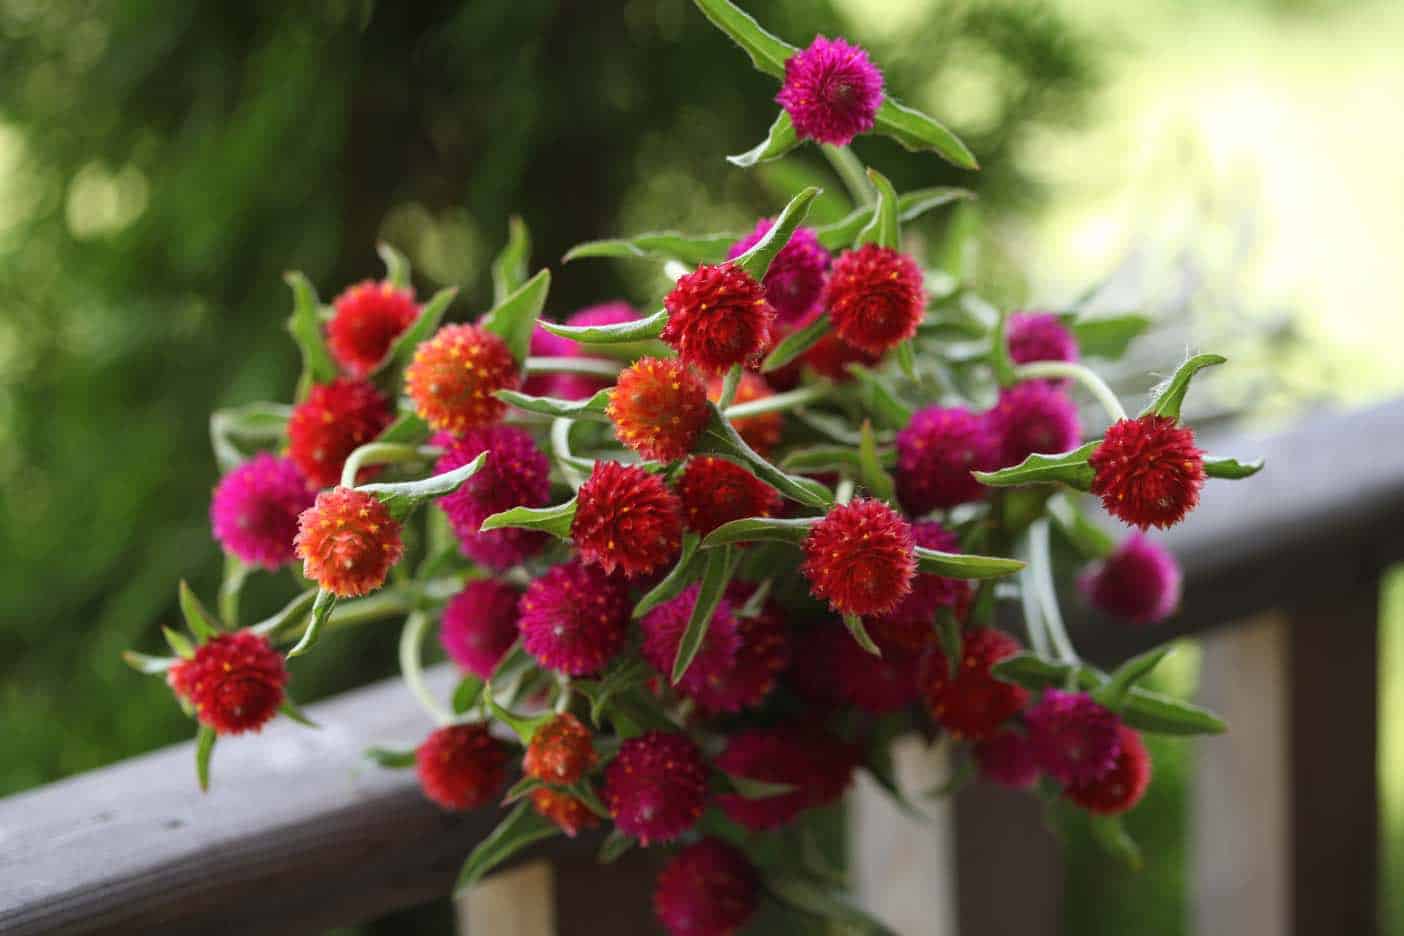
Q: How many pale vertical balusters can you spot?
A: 3